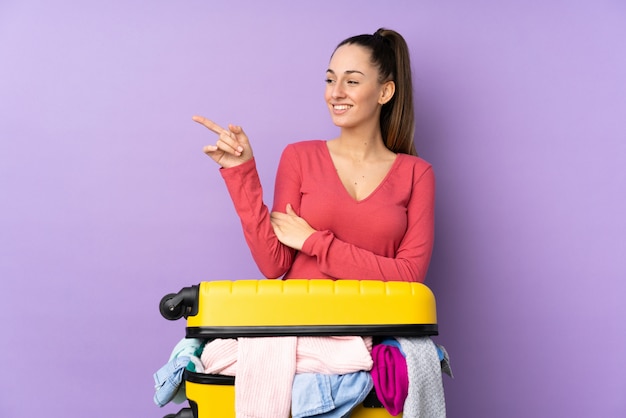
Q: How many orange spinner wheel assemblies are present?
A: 0